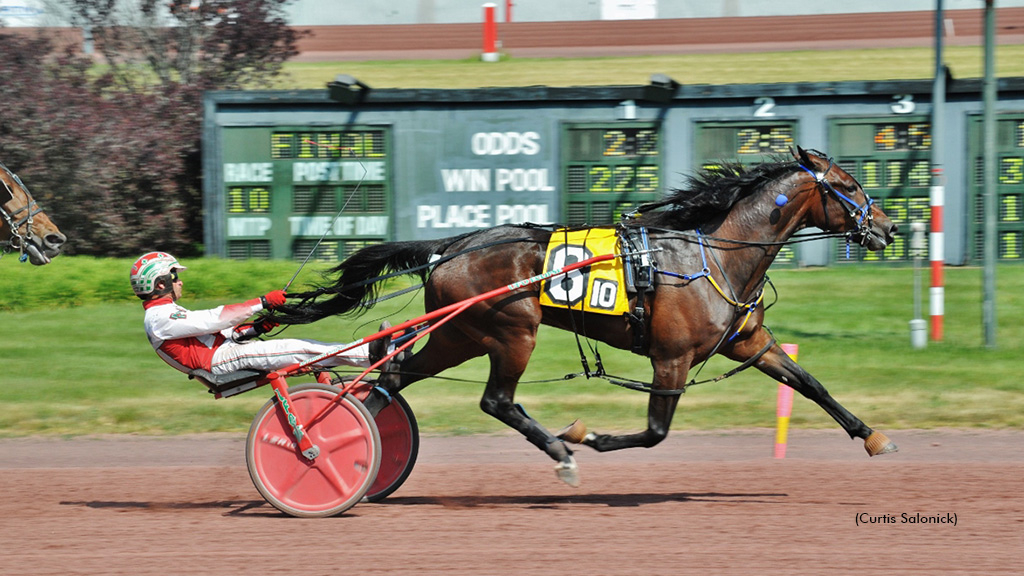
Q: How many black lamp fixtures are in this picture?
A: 2